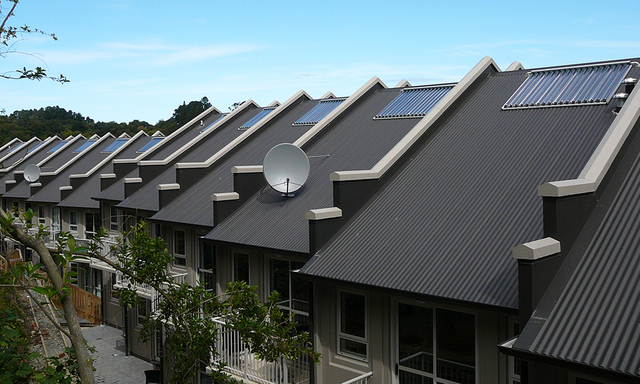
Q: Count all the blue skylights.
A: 11